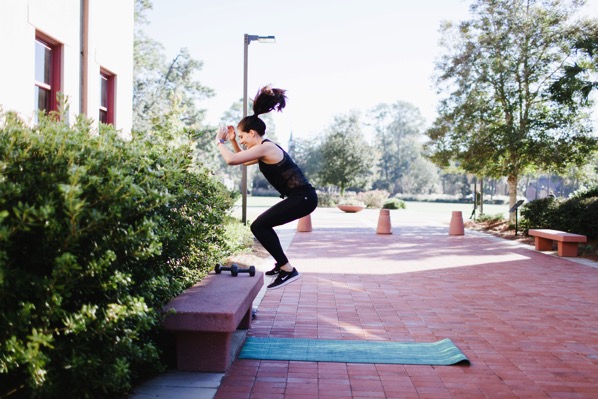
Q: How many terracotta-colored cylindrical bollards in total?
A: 3